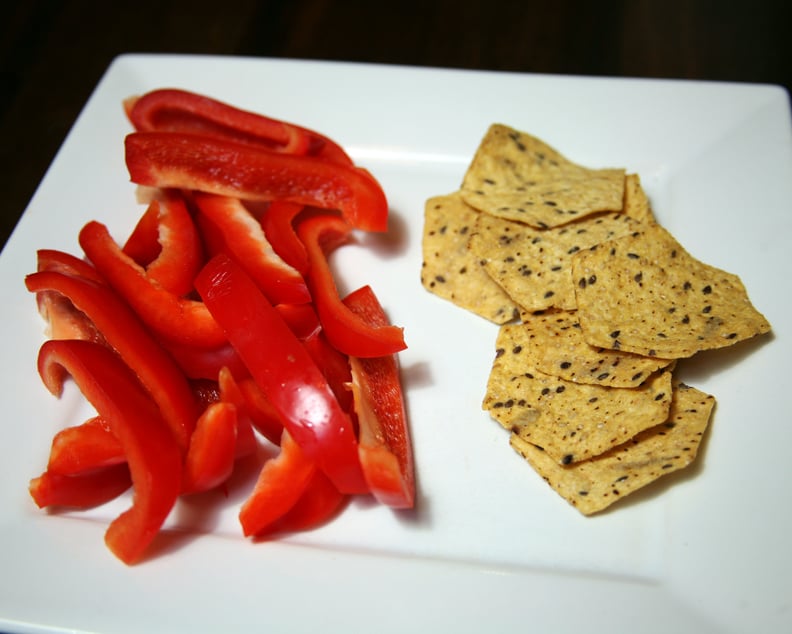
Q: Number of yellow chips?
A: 8